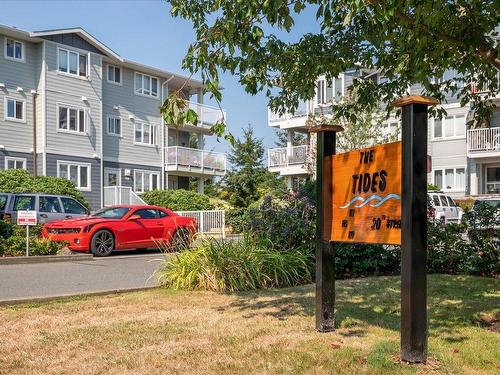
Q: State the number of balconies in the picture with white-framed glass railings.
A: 4